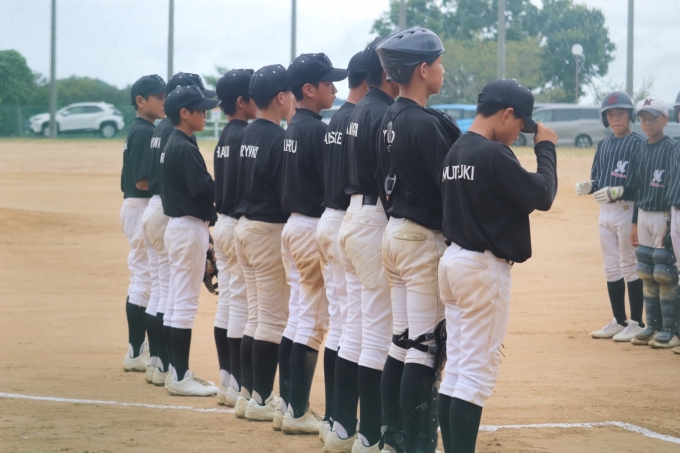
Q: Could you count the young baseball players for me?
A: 13